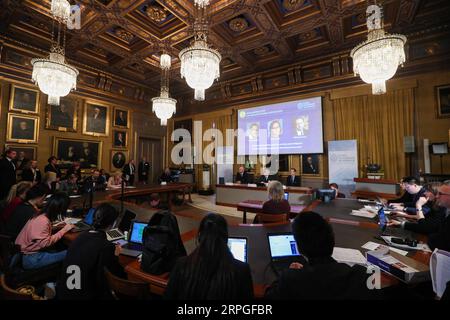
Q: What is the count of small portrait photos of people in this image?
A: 3